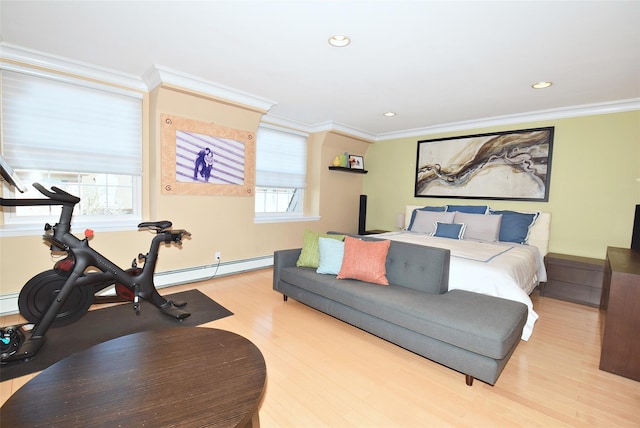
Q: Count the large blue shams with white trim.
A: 3